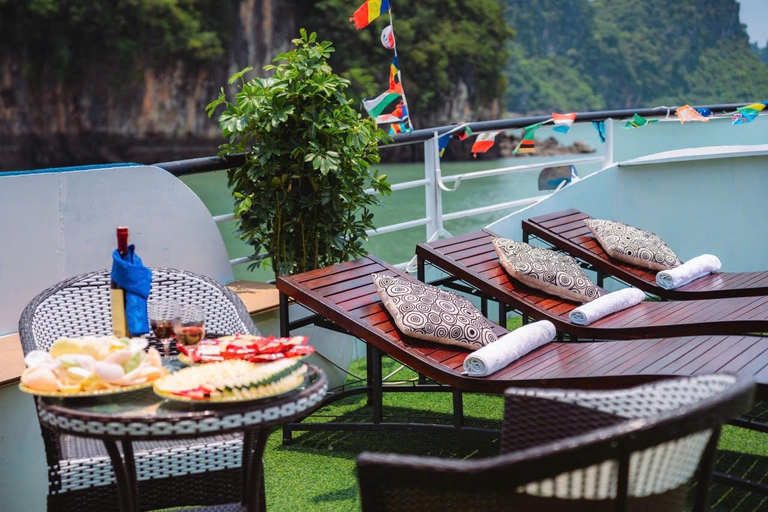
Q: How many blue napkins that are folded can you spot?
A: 1